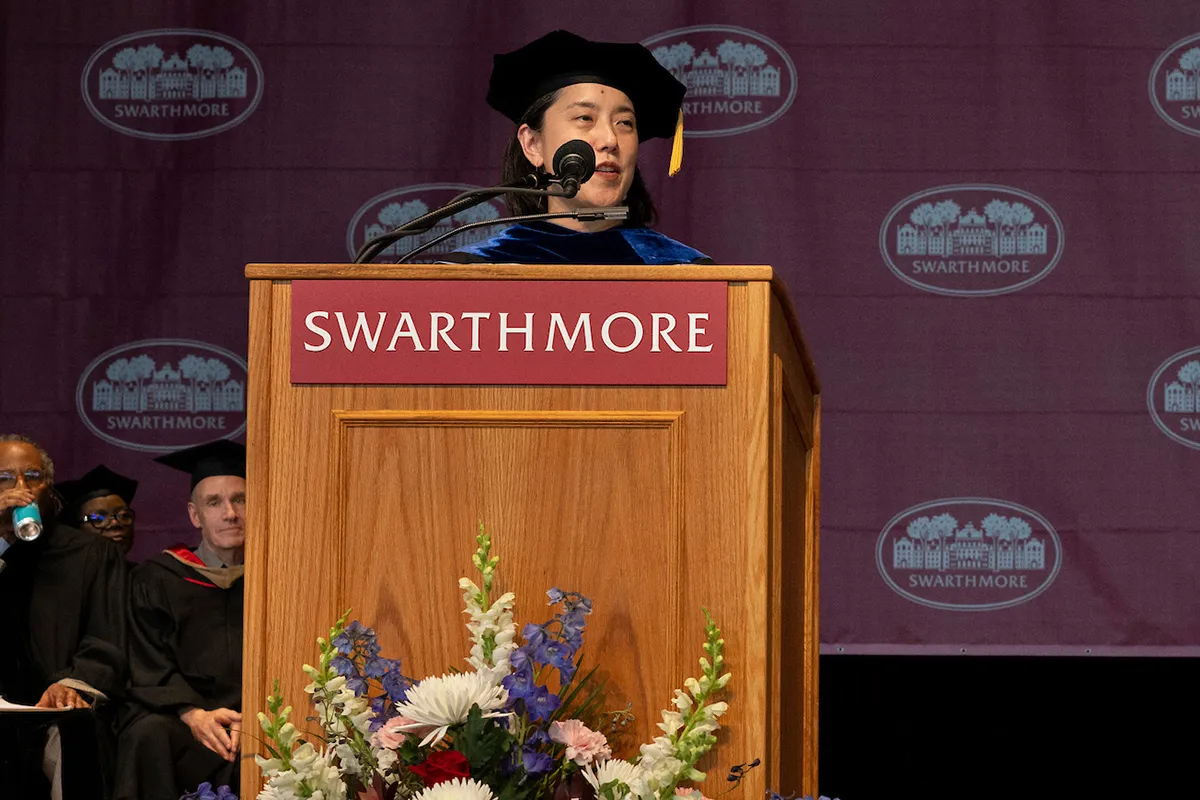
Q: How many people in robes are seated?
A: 3